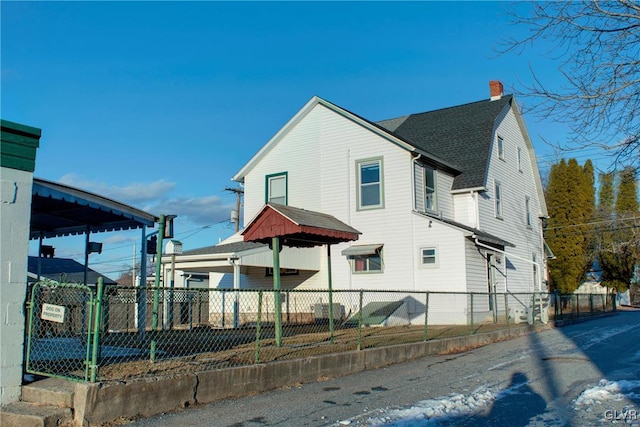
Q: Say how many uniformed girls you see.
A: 0